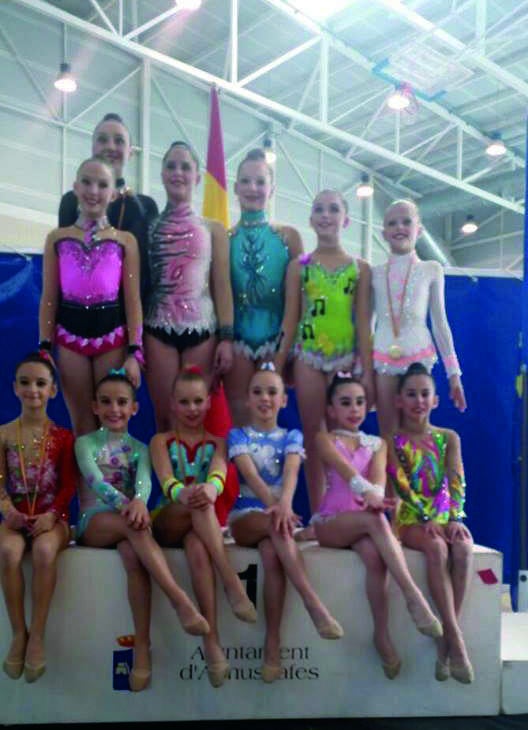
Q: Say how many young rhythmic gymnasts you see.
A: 12